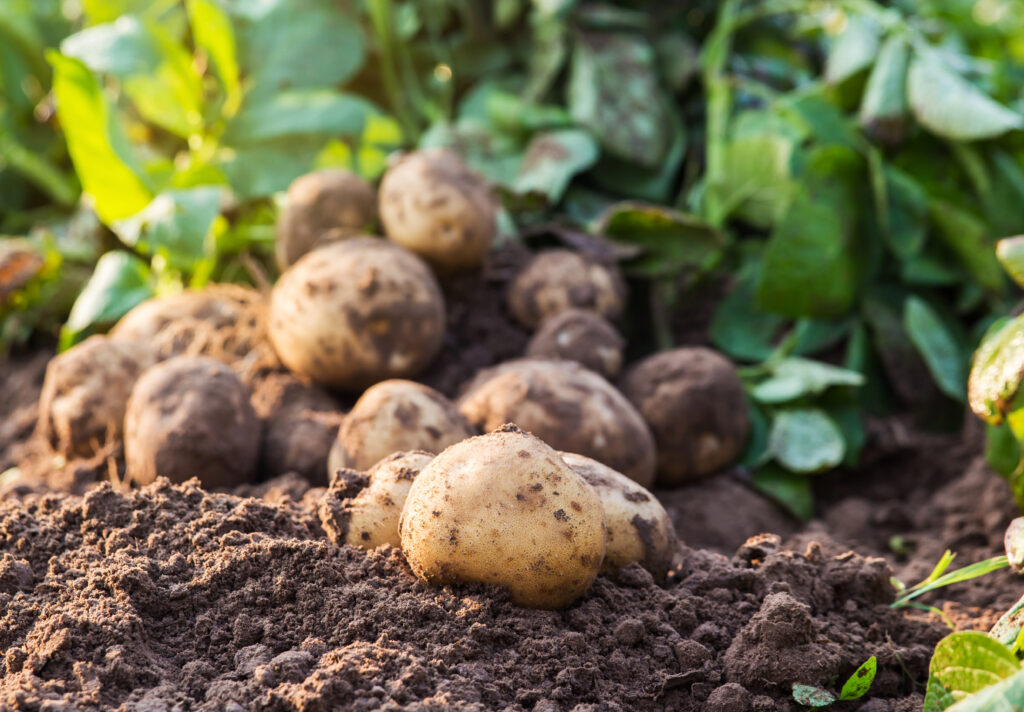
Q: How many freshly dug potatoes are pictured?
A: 14